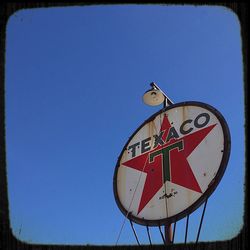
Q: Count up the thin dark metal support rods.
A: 6